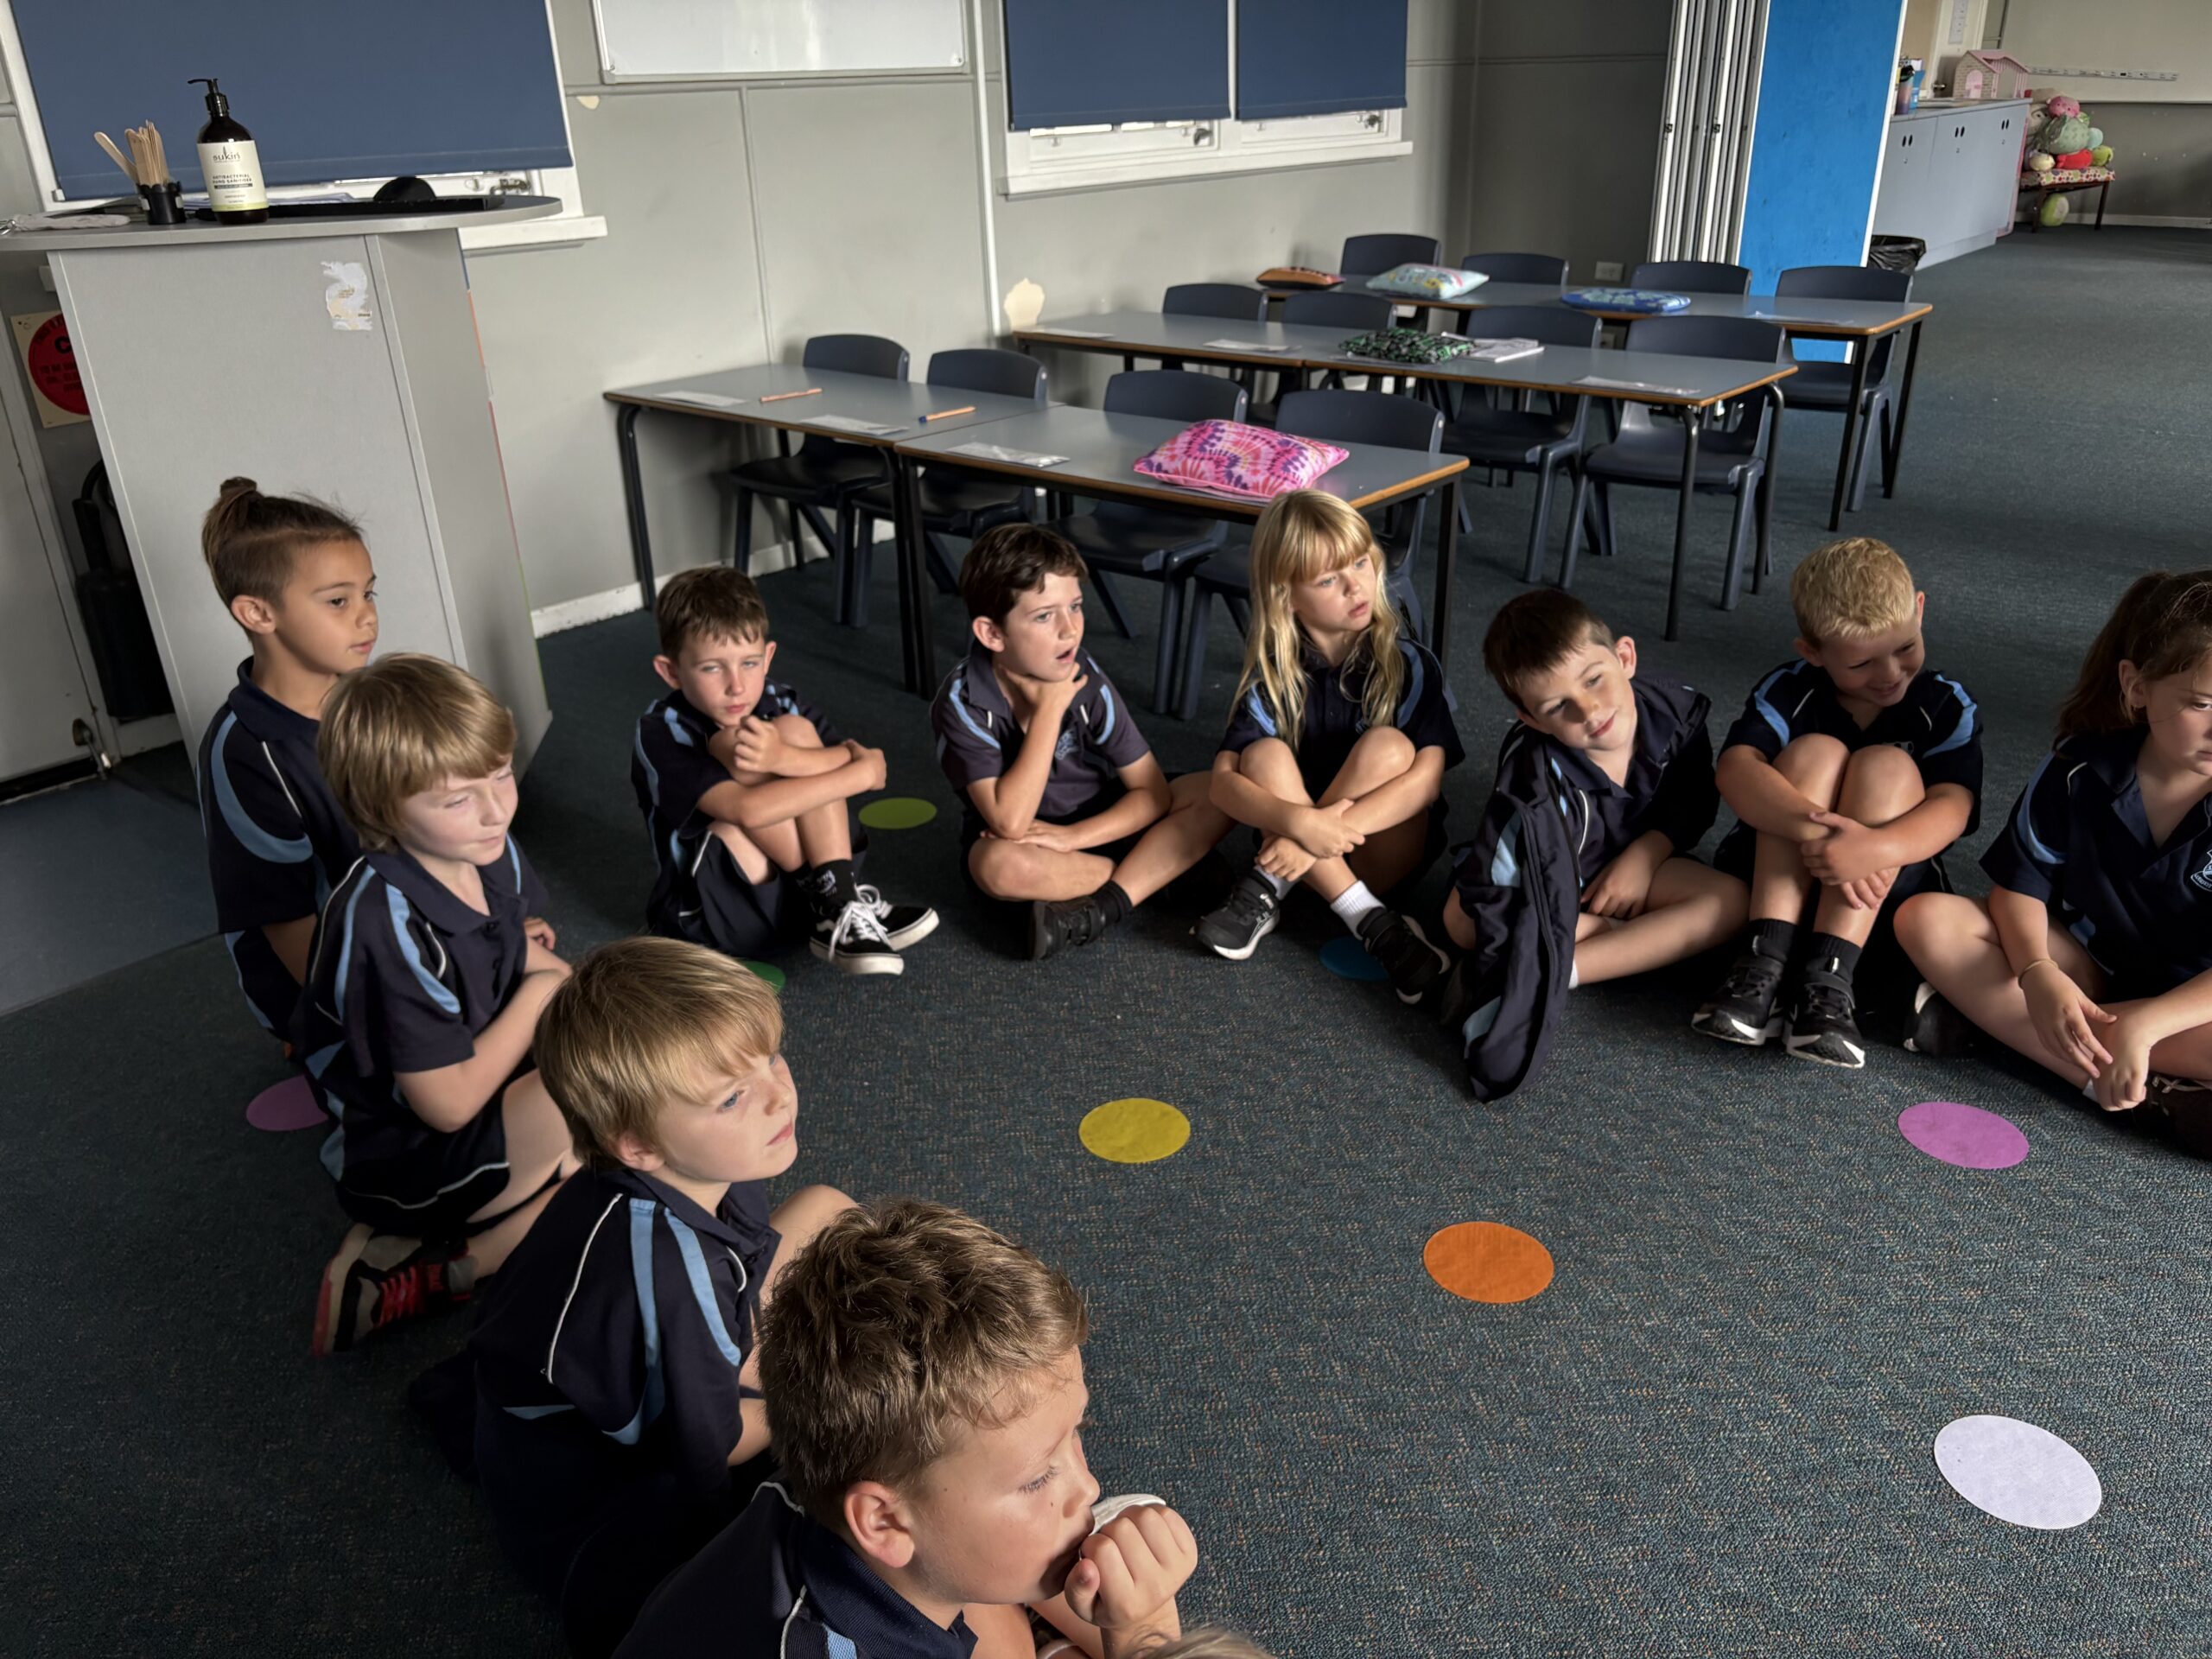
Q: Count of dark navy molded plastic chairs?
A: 12